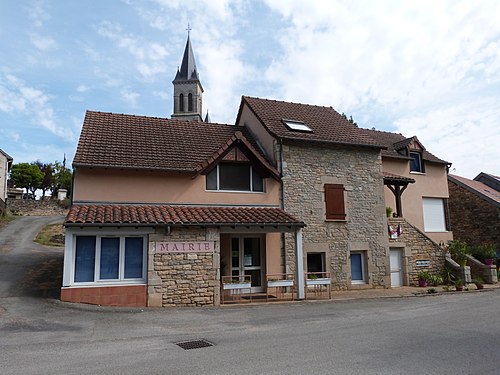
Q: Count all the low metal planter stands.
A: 3